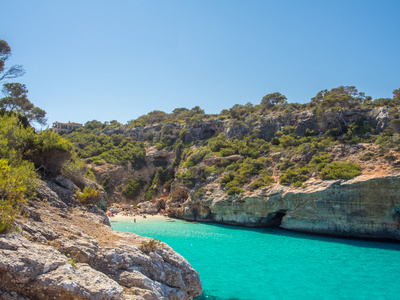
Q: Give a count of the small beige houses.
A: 1